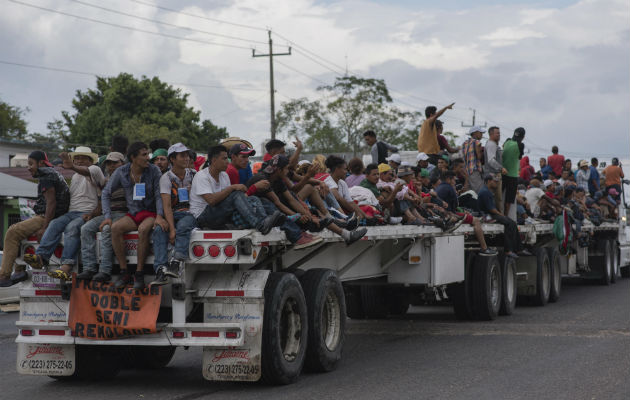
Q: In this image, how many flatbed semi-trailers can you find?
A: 2